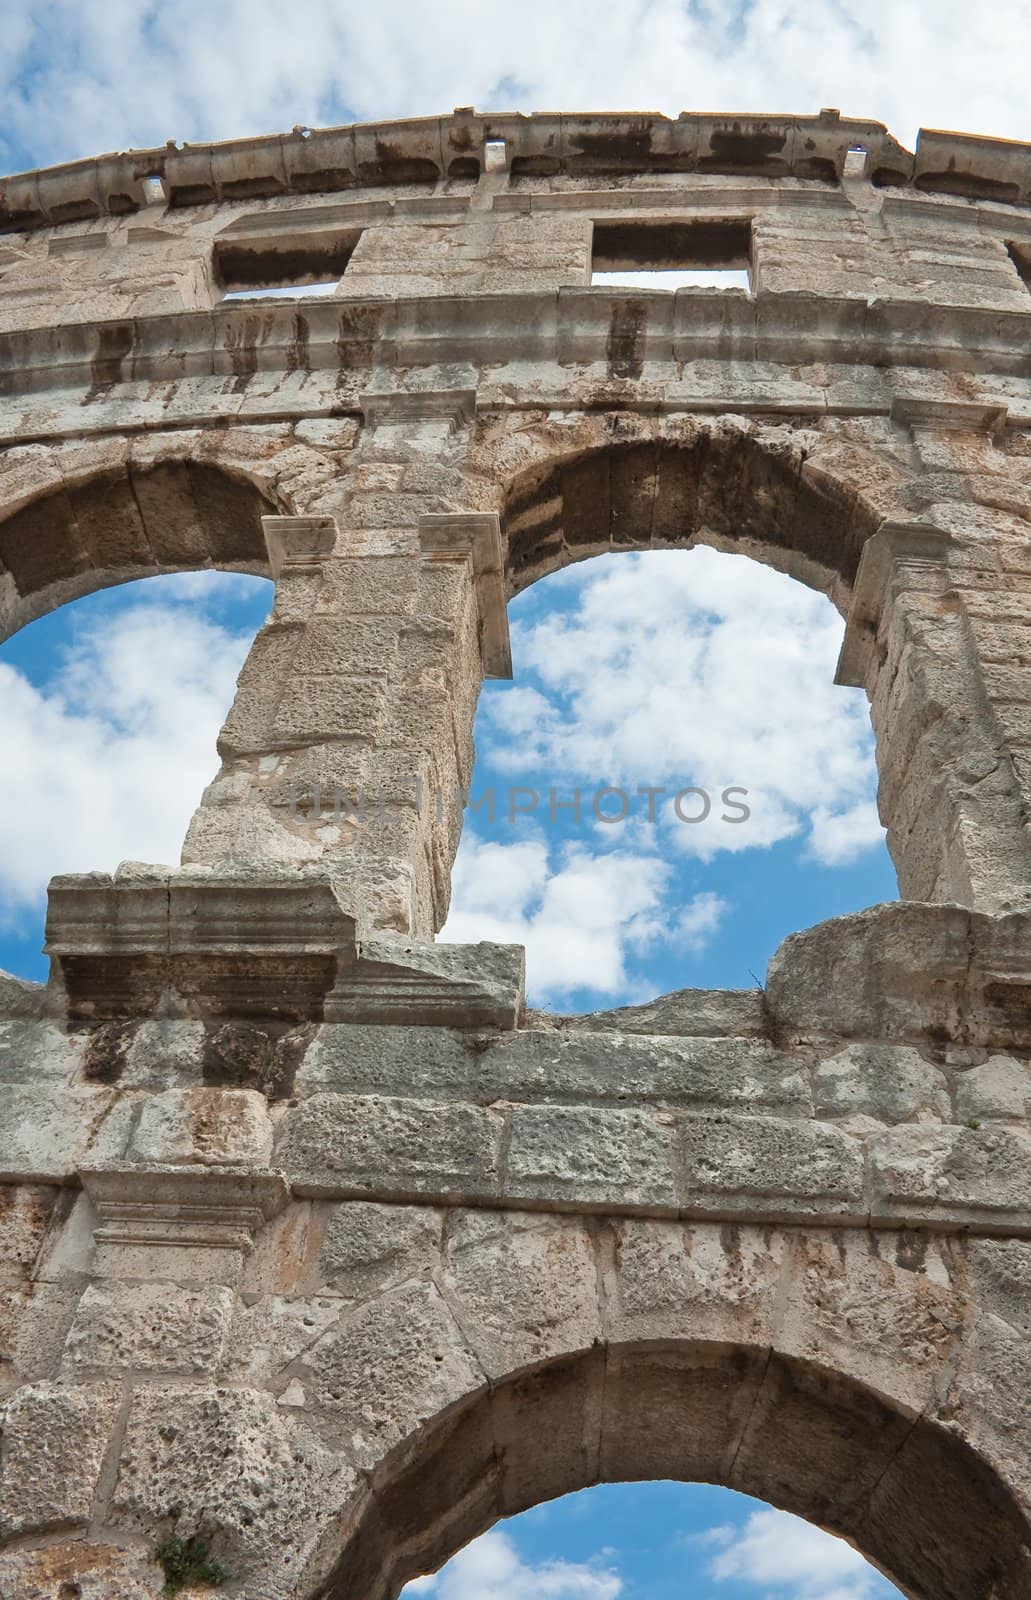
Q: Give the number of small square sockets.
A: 3